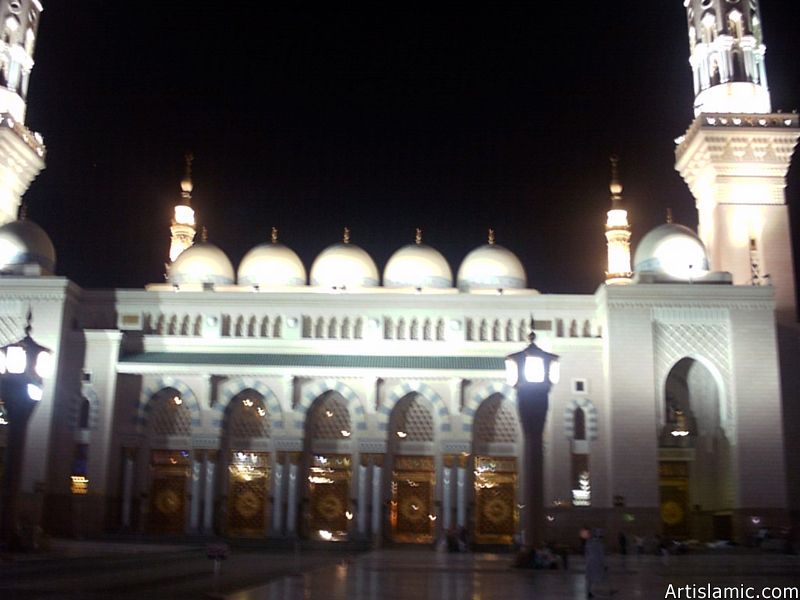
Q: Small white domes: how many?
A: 5